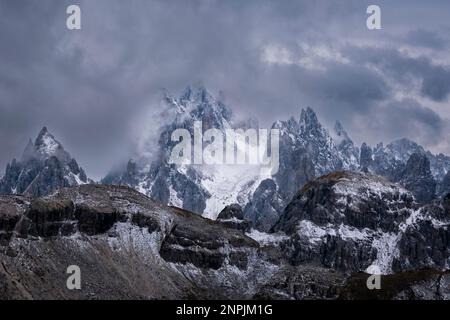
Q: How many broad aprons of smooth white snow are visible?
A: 1